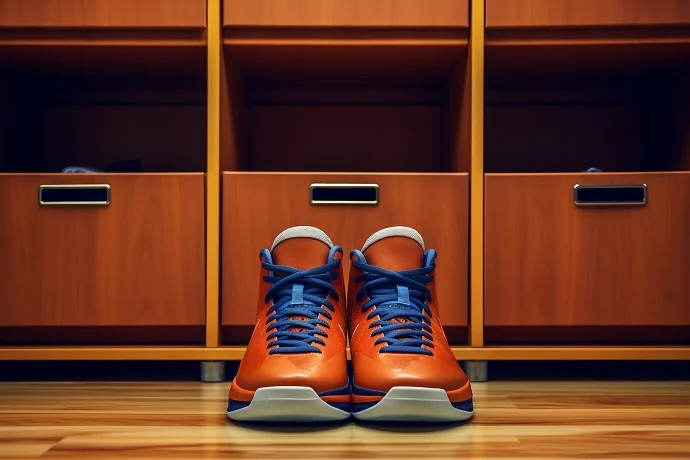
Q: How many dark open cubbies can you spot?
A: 3